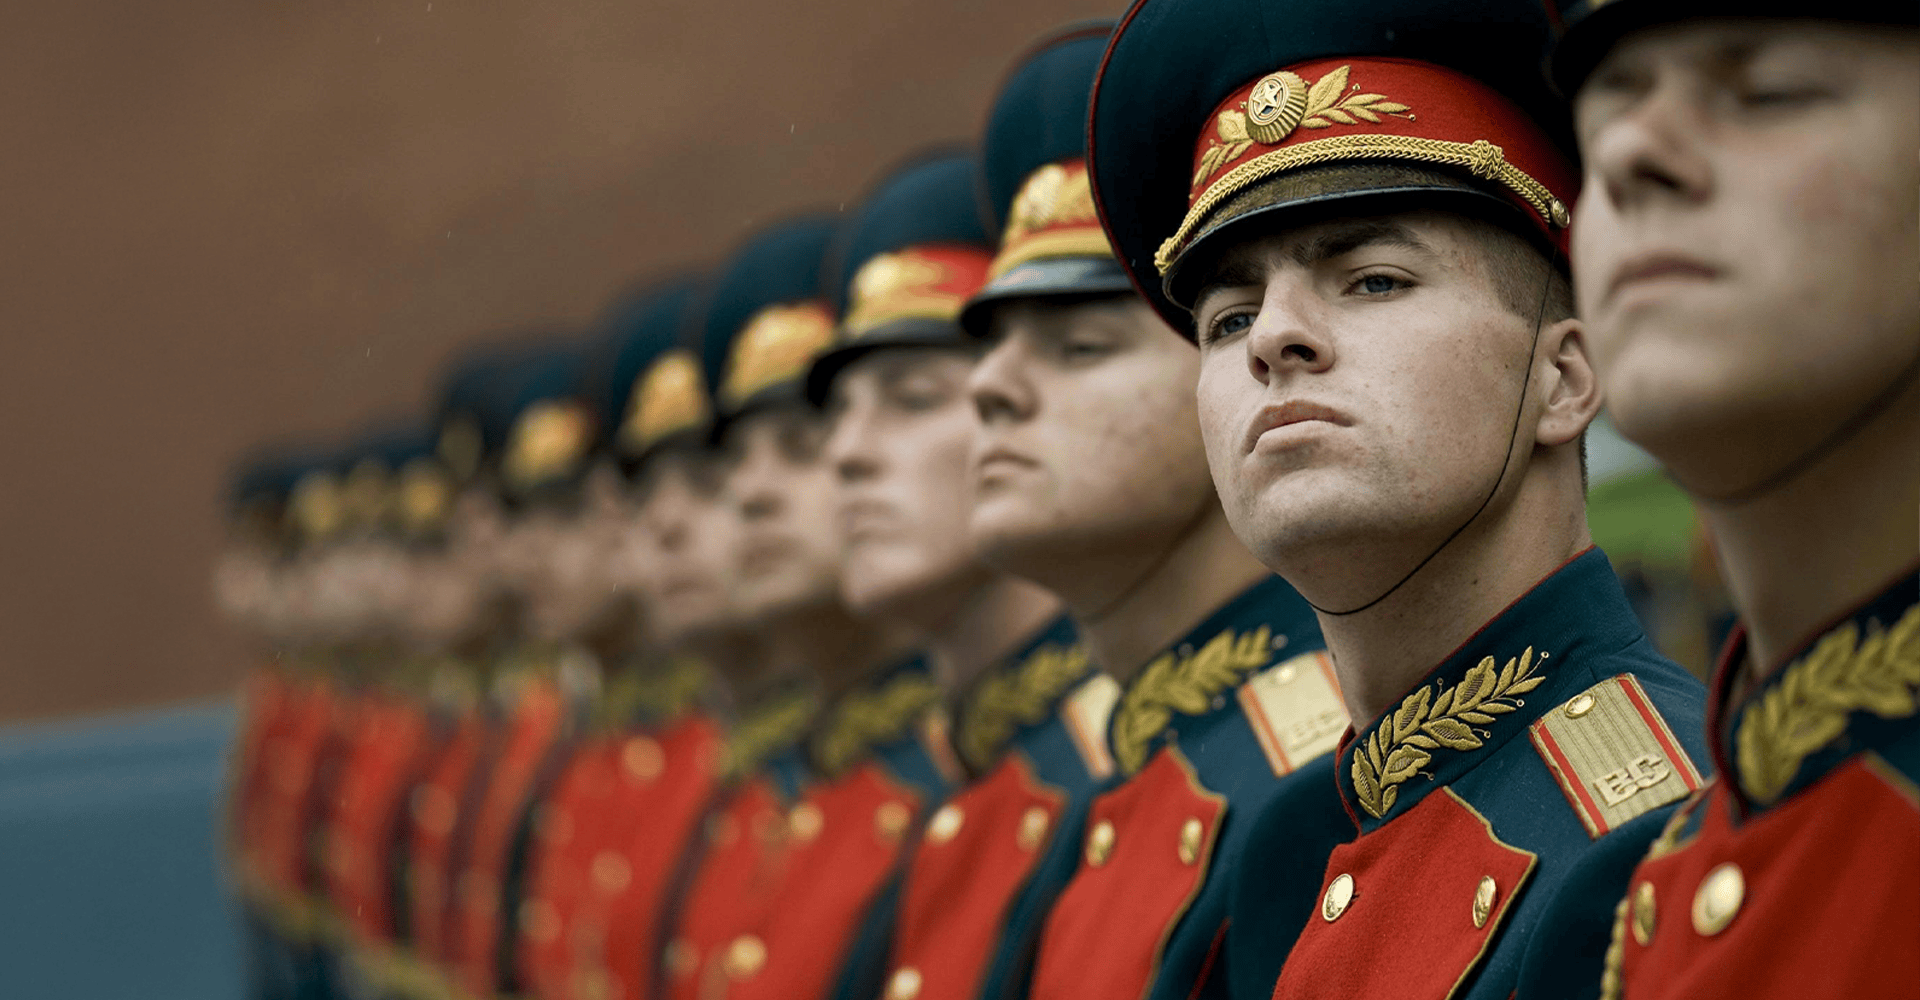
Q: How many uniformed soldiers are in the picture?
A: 12